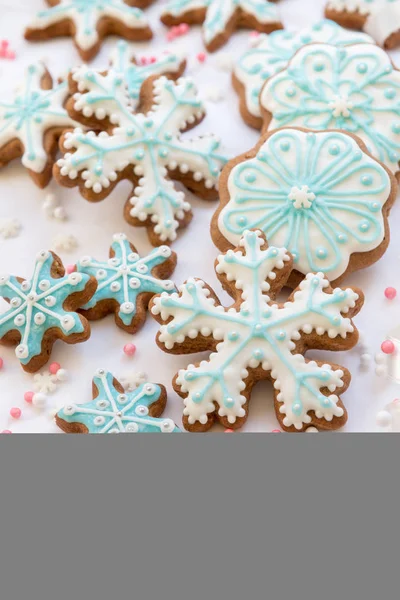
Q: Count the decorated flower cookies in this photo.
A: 3